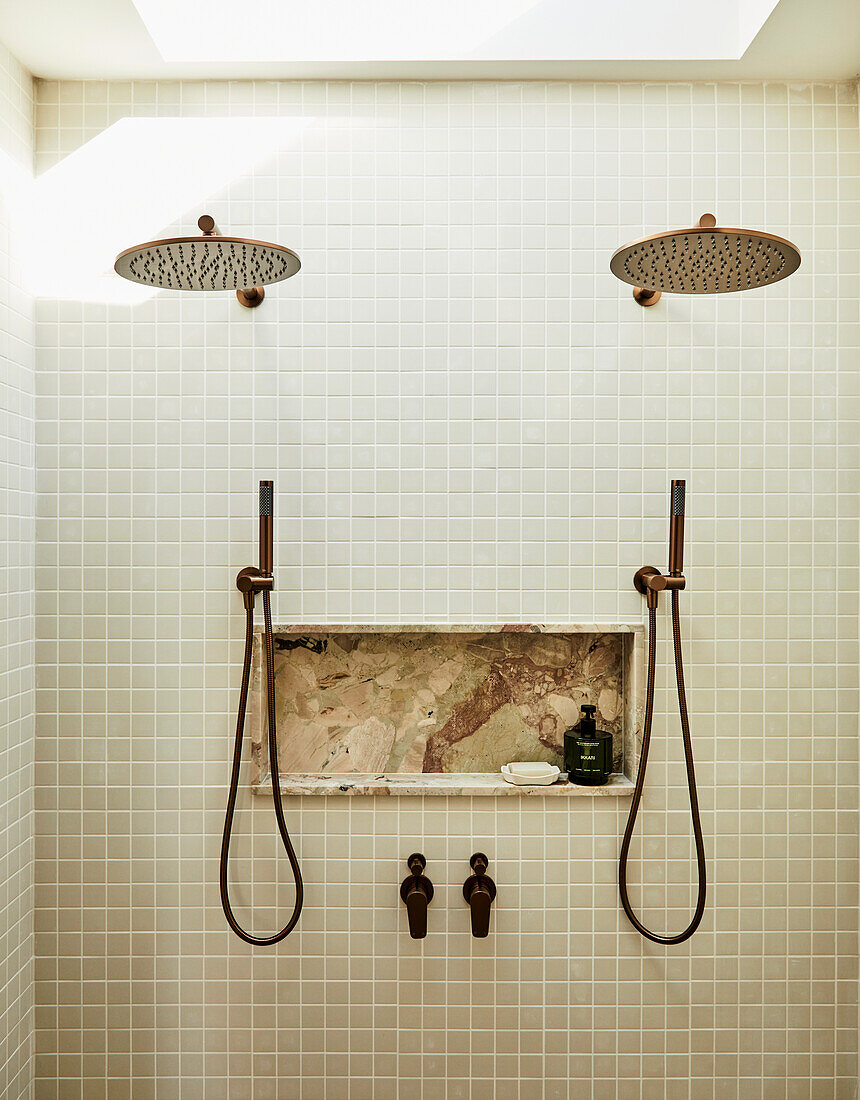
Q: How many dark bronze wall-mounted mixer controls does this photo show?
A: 2